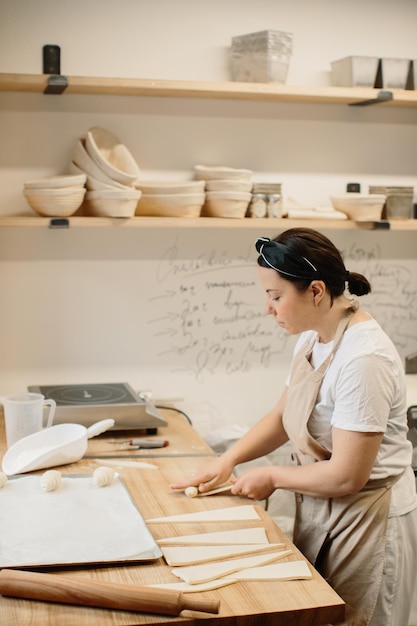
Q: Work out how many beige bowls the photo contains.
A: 12